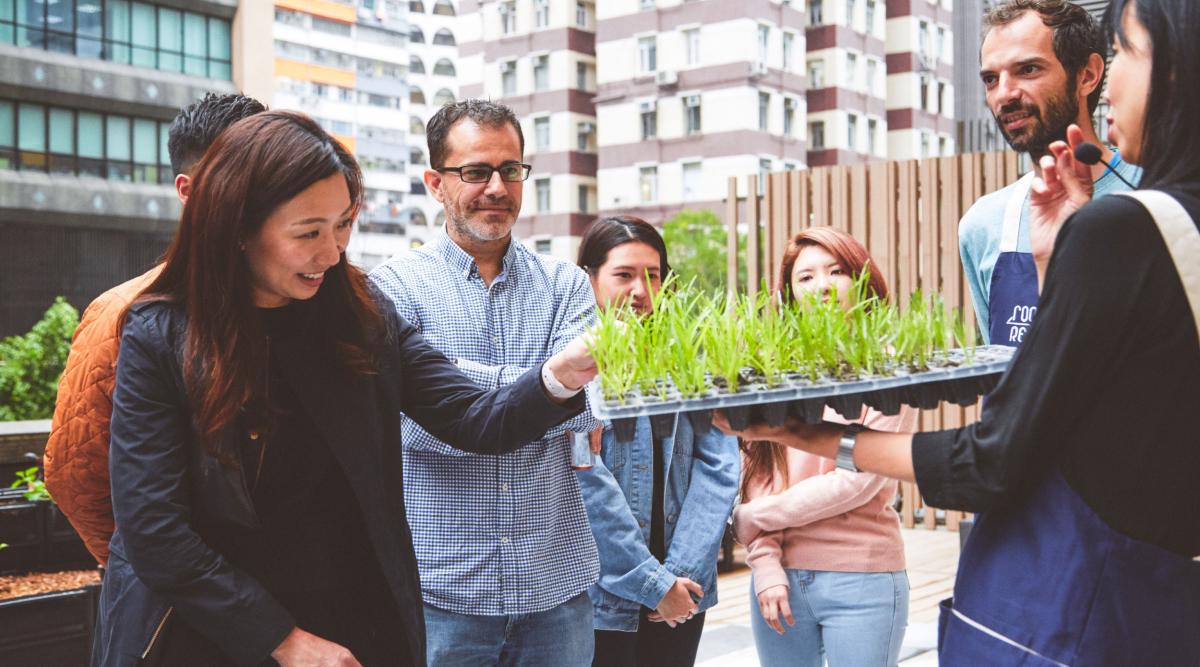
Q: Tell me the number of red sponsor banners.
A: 0